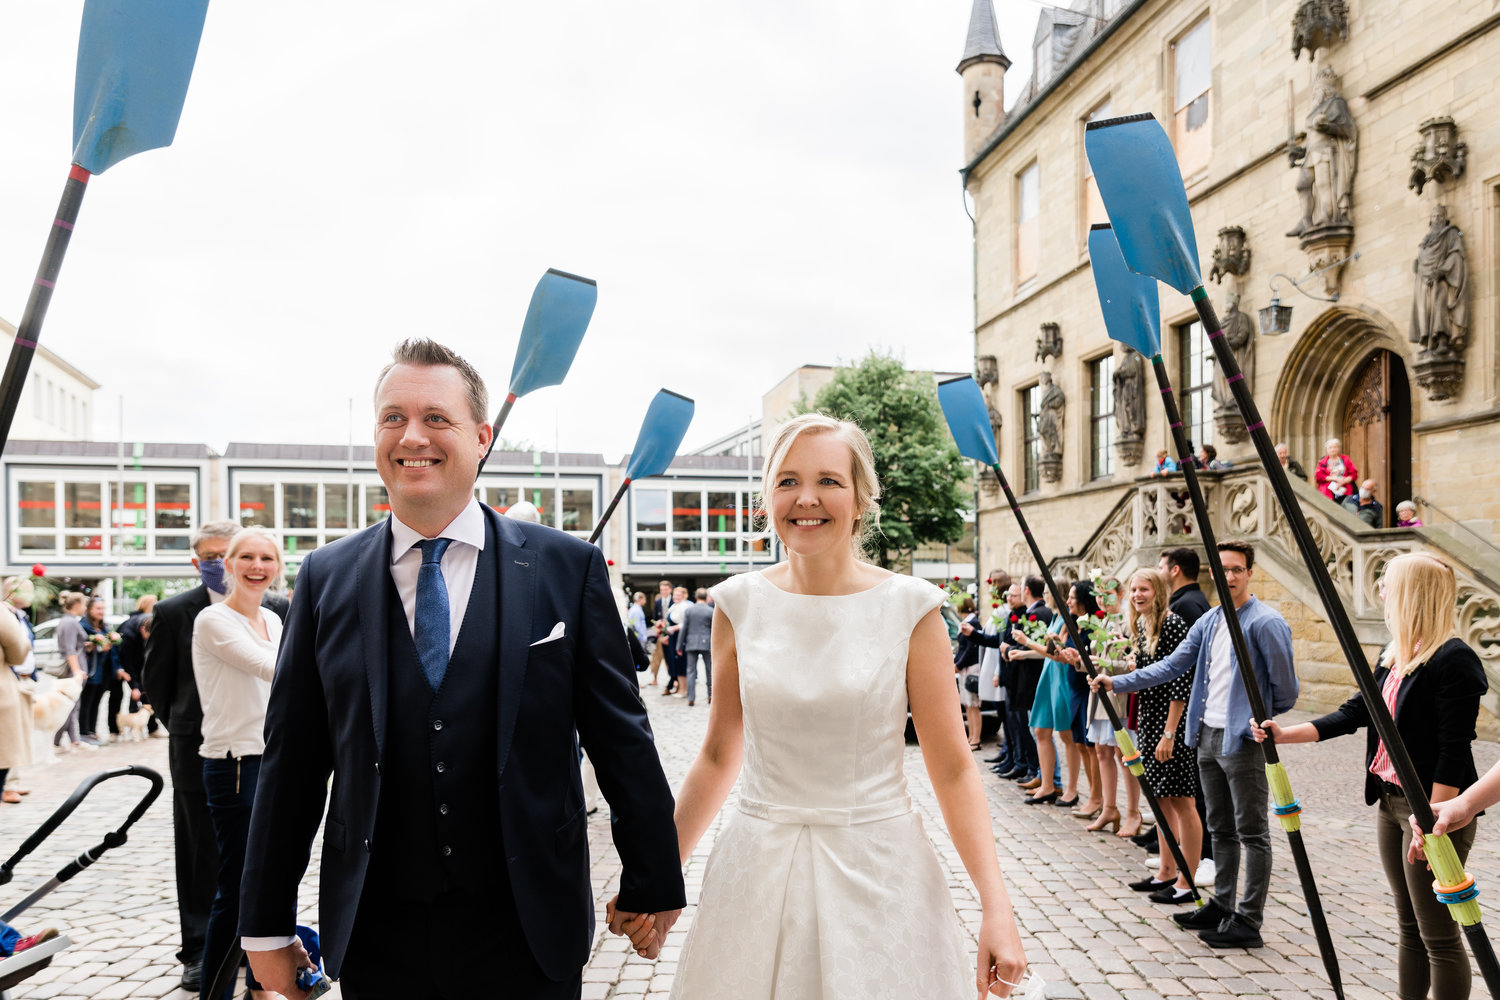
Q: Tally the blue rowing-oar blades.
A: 6